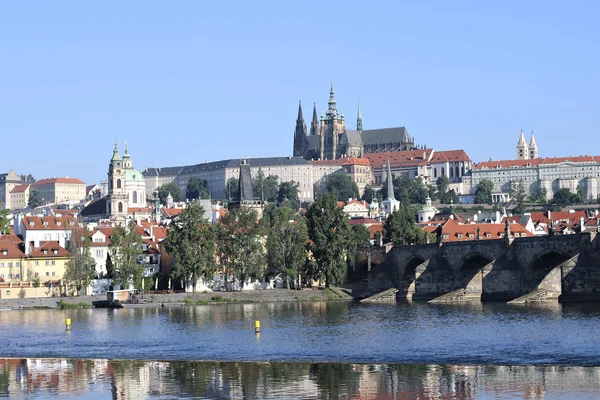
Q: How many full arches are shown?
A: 3